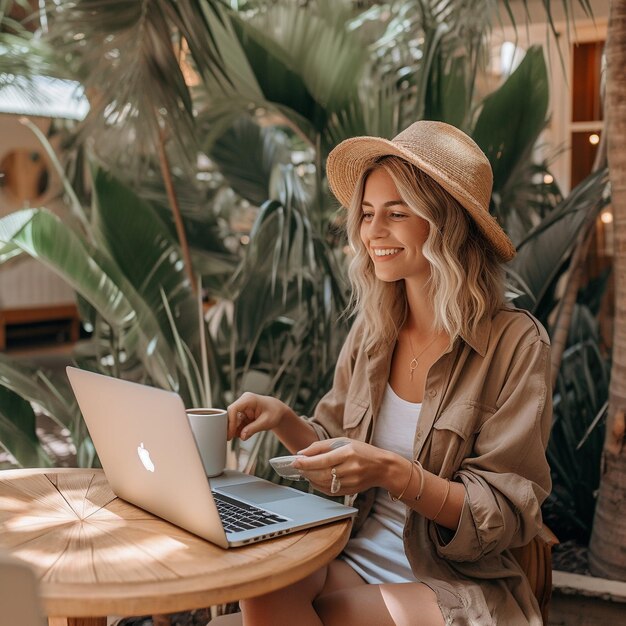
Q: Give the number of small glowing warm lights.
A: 3